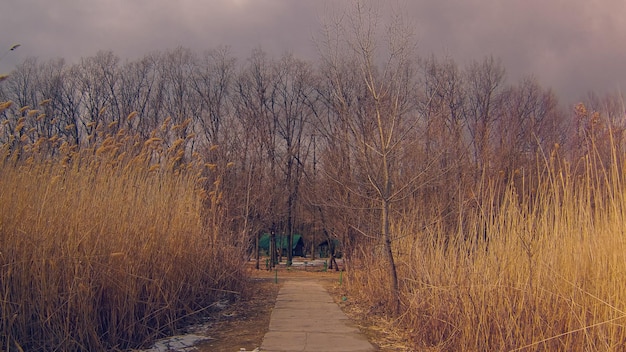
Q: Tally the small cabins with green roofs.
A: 2